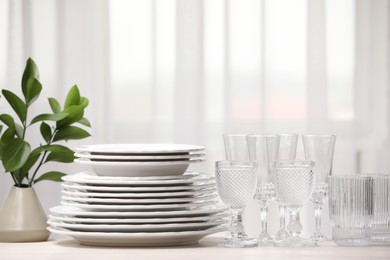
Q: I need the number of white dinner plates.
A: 12